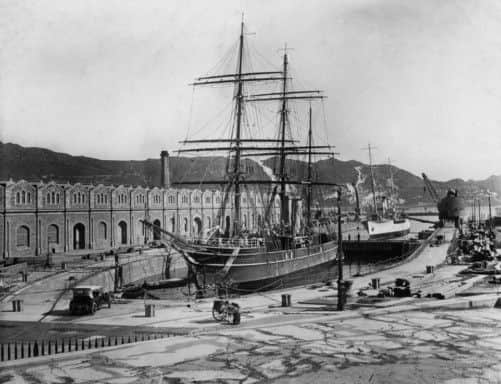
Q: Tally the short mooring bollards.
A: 5